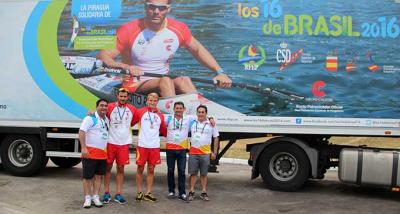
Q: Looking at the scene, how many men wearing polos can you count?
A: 3